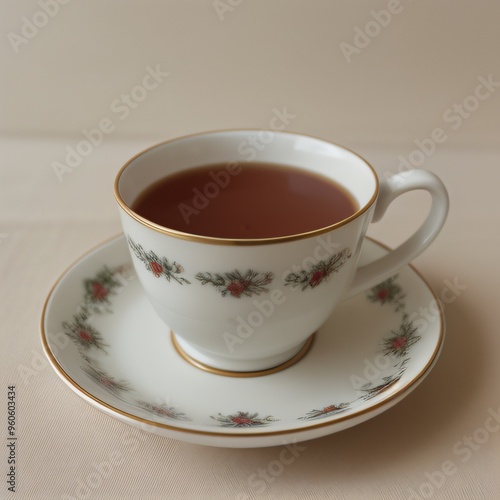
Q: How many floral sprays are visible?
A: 12